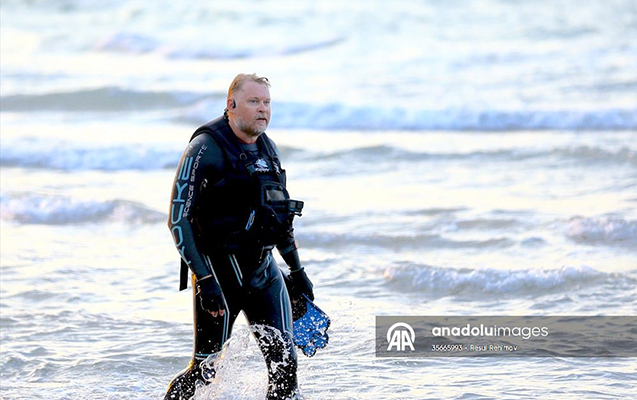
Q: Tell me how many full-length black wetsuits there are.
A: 1